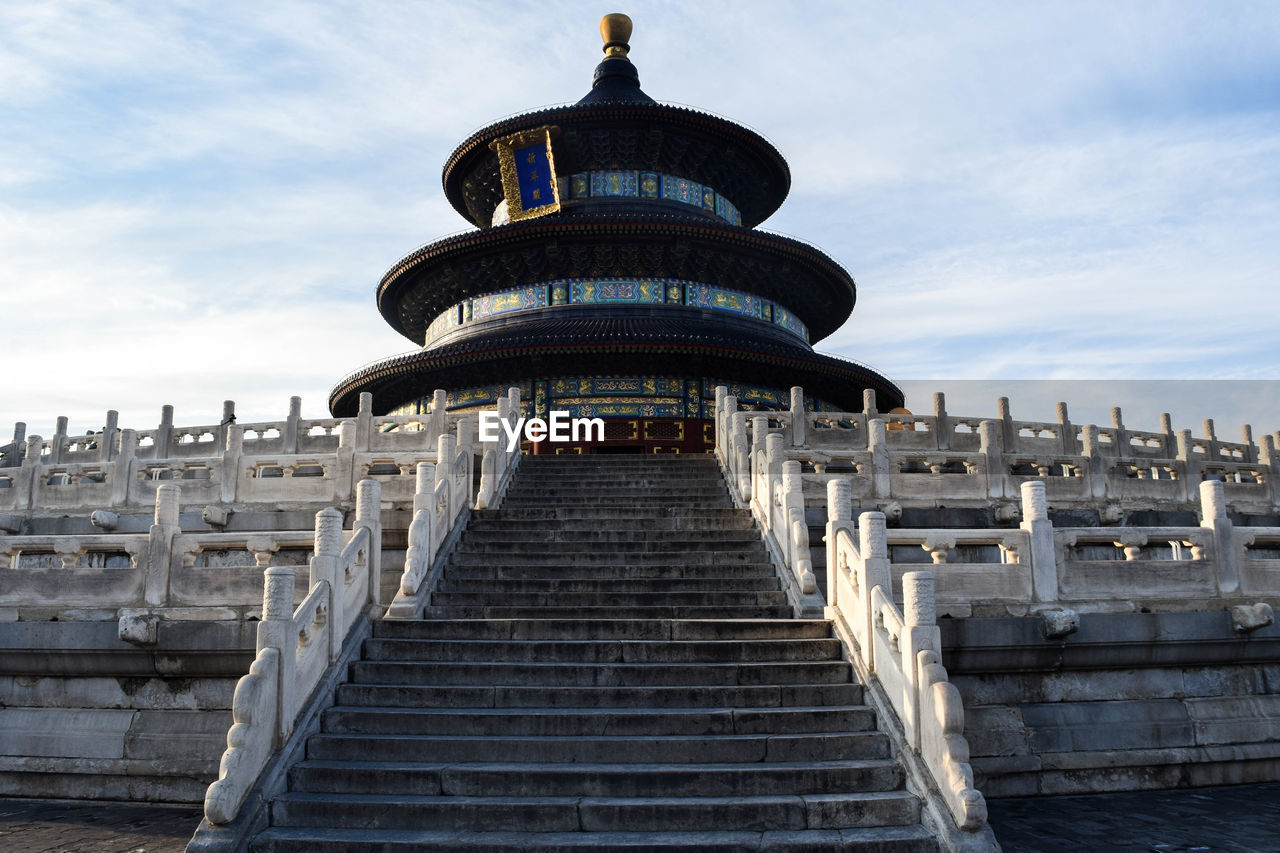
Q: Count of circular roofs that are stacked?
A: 3